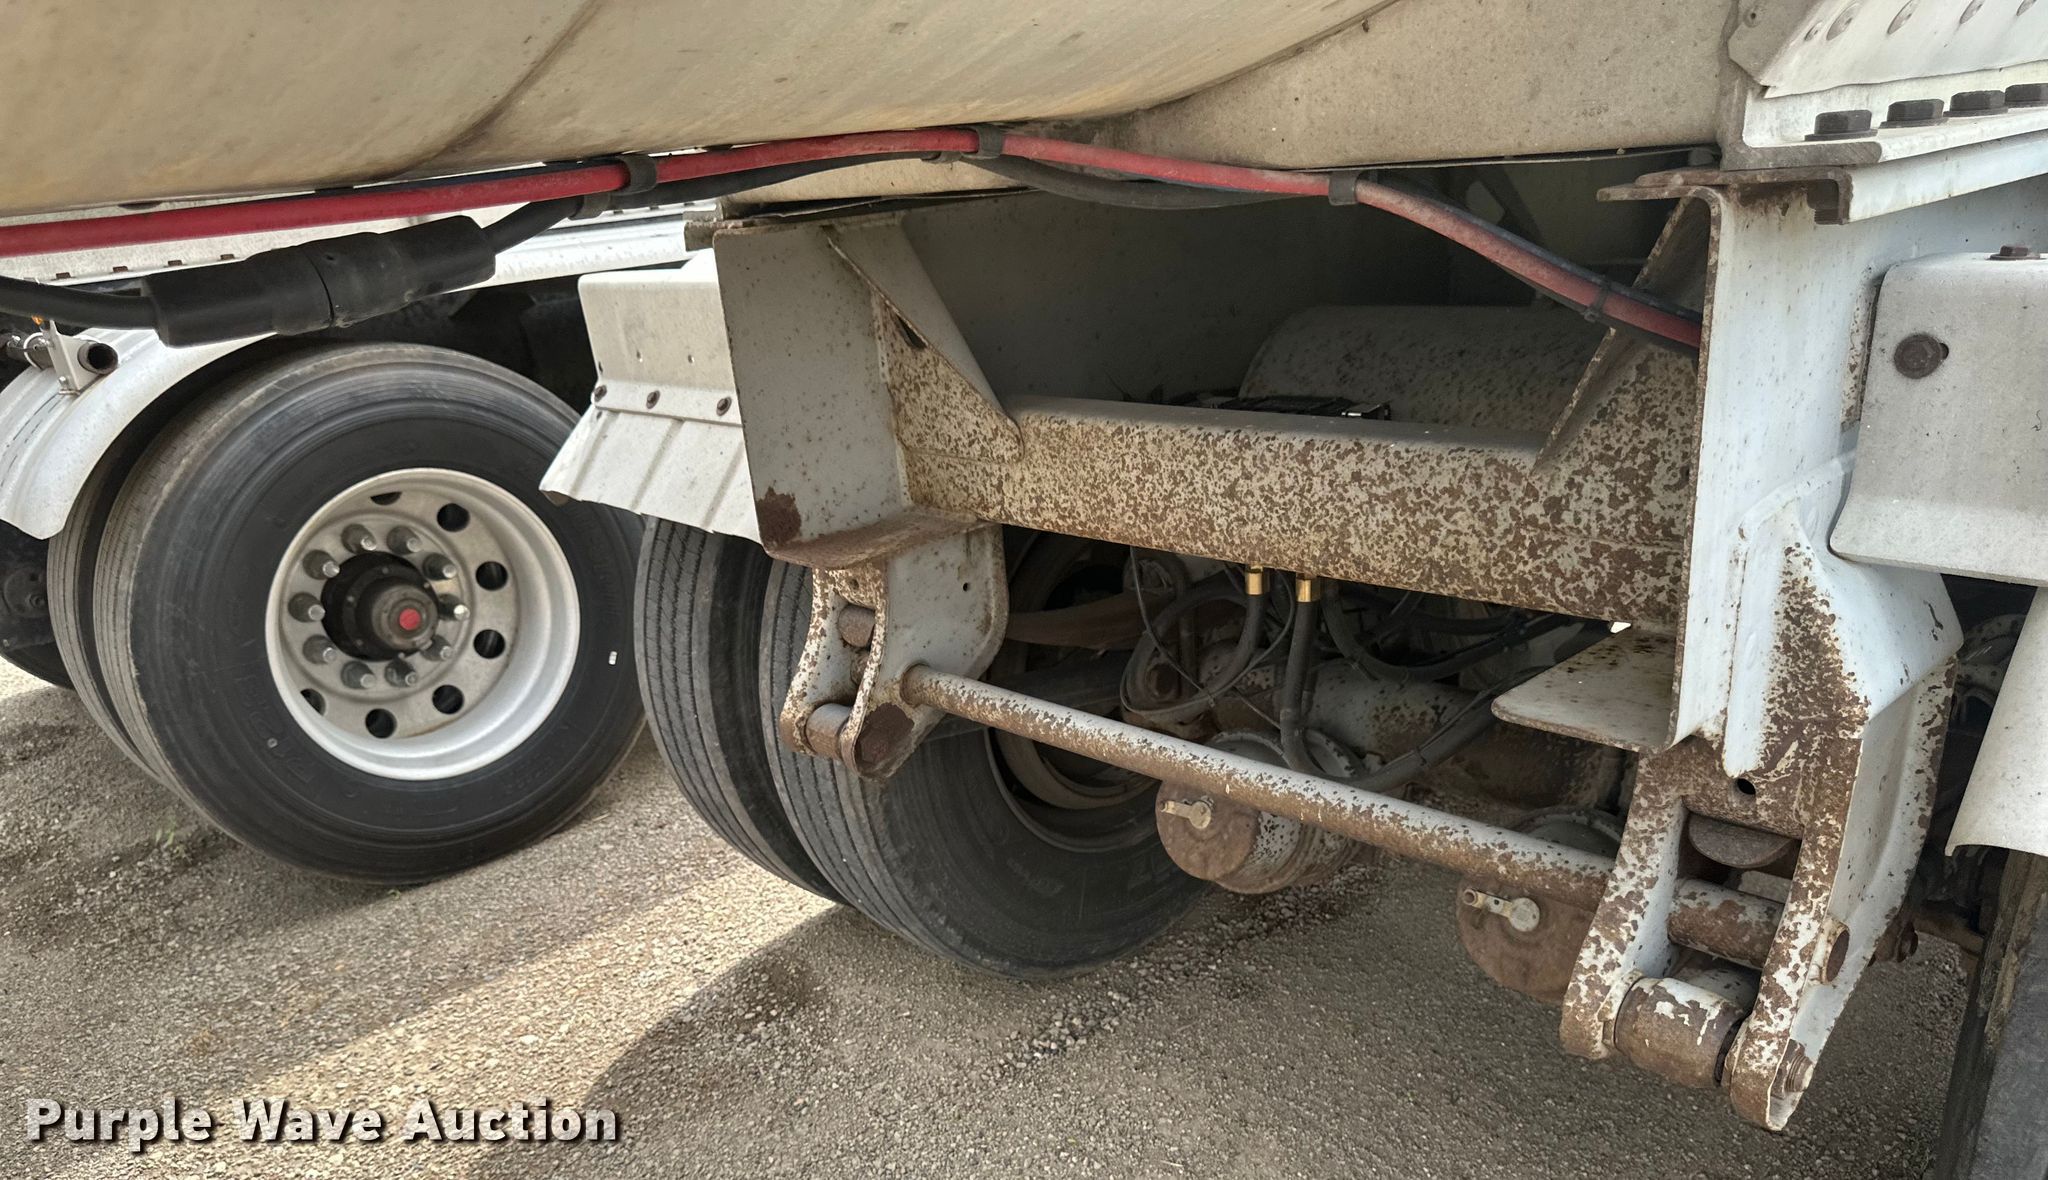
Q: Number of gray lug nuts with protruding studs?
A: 10